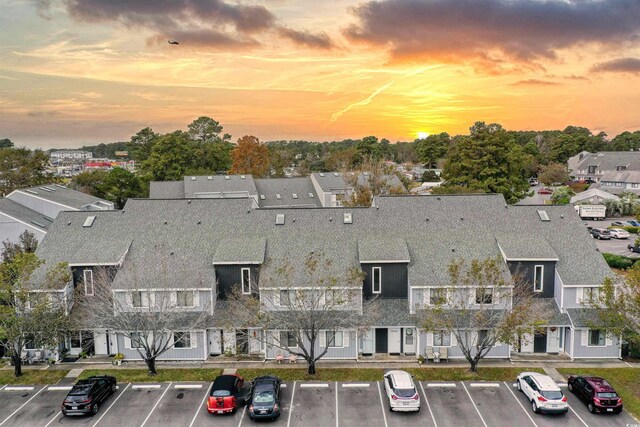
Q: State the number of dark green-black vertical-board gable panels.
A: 4